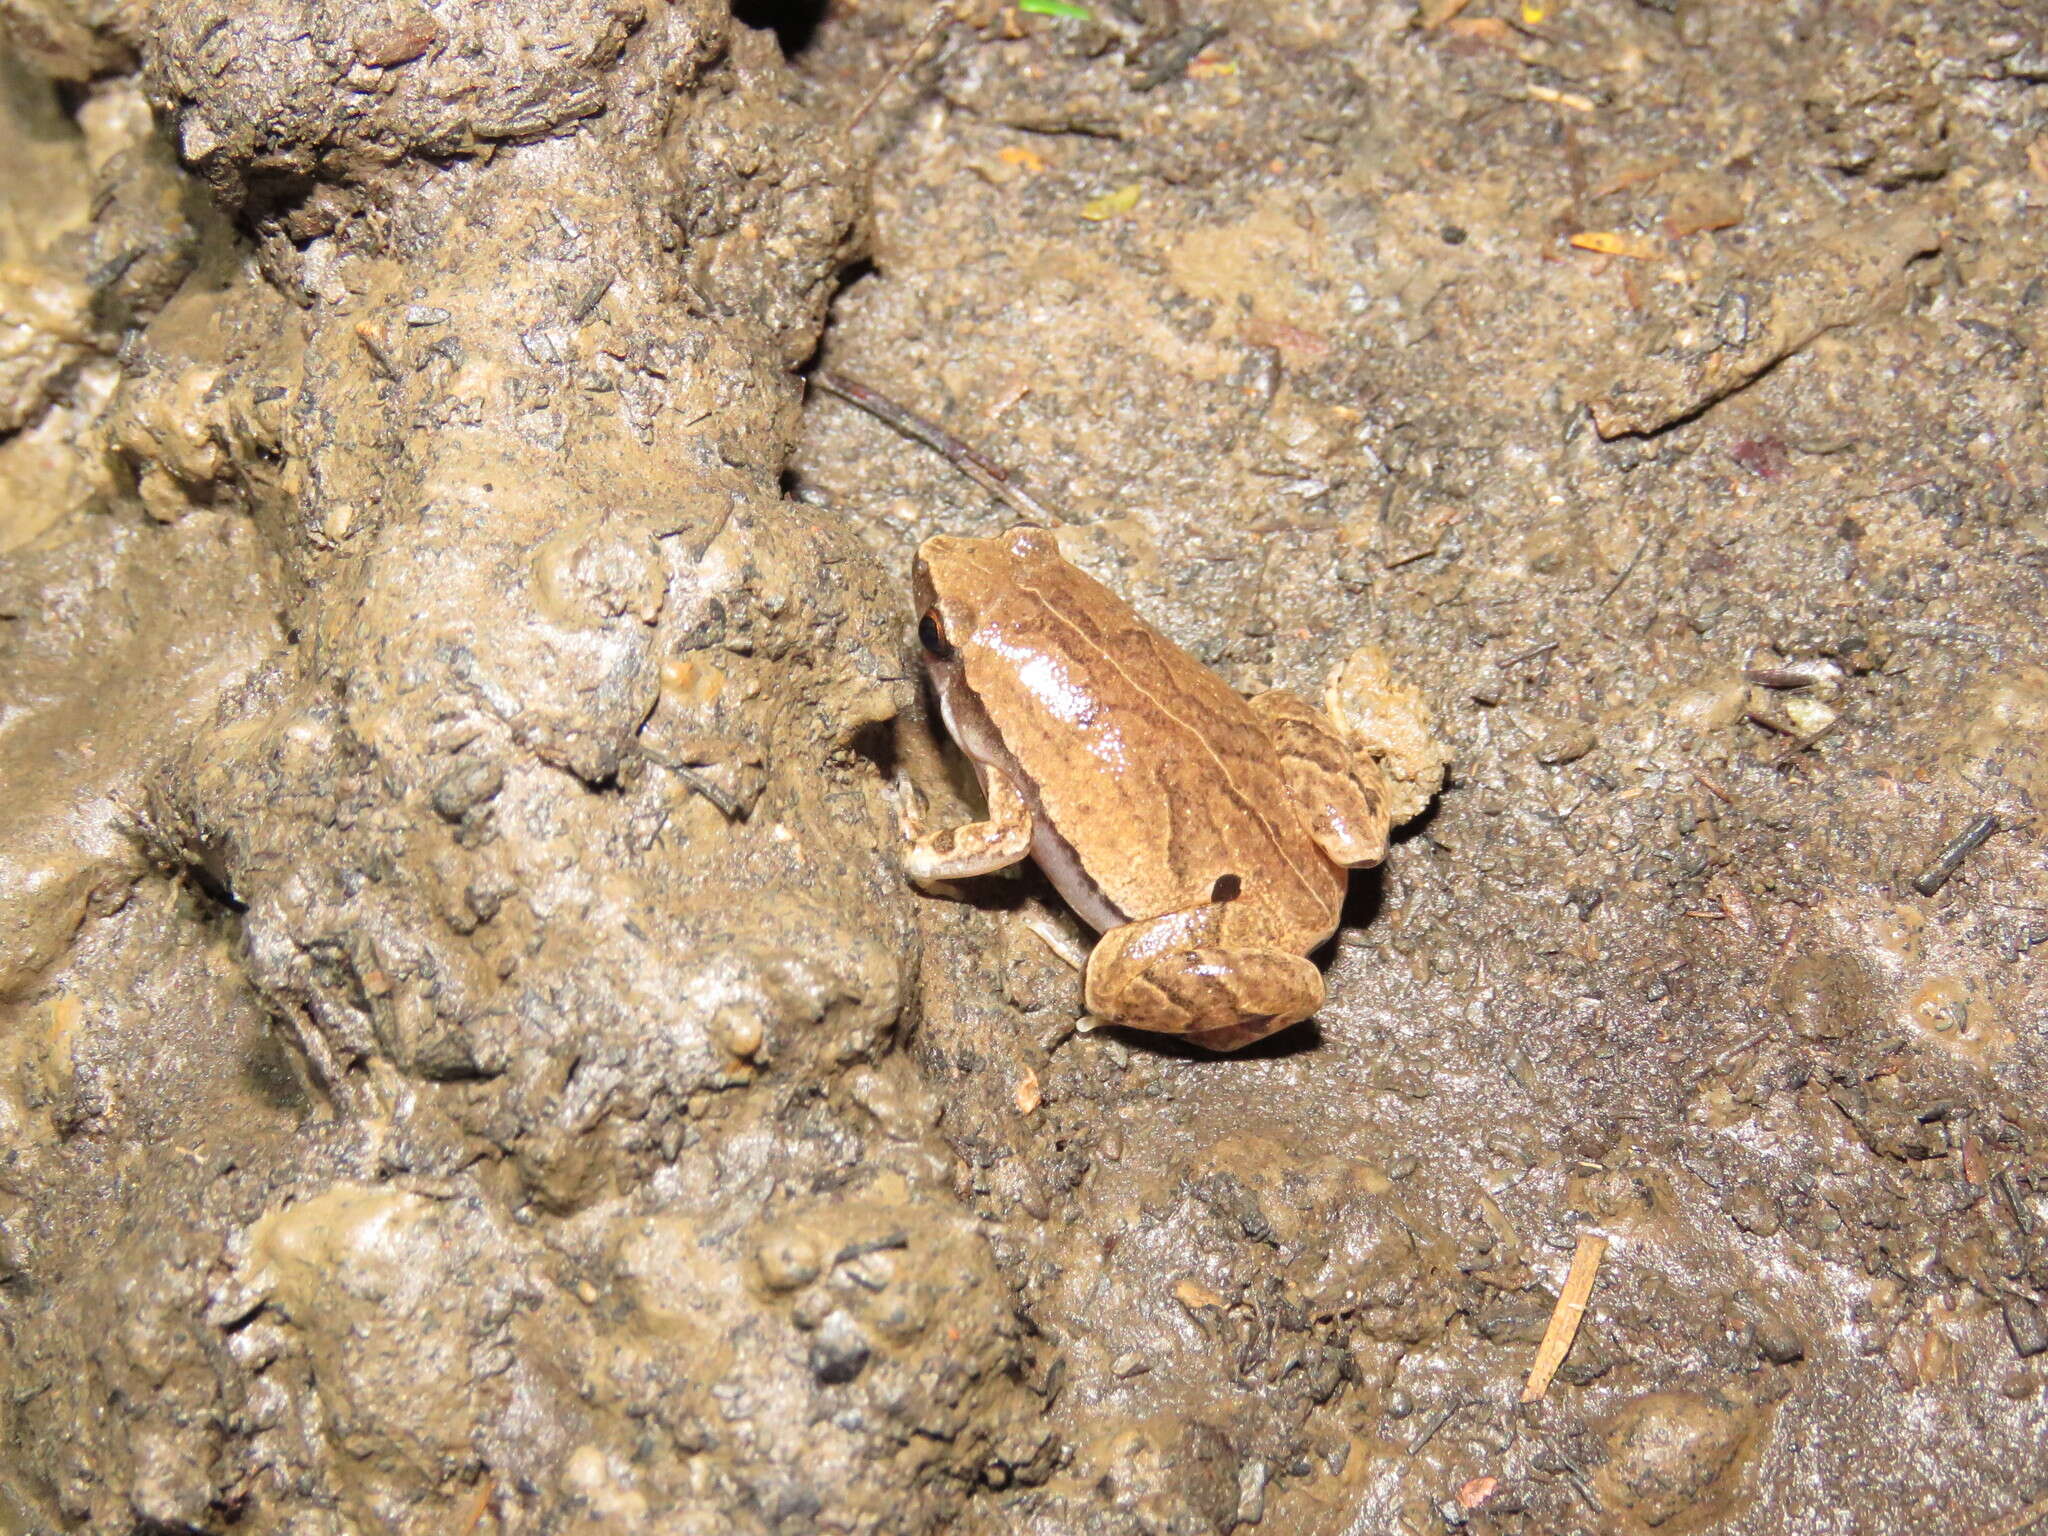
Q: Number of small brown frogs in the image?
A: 1